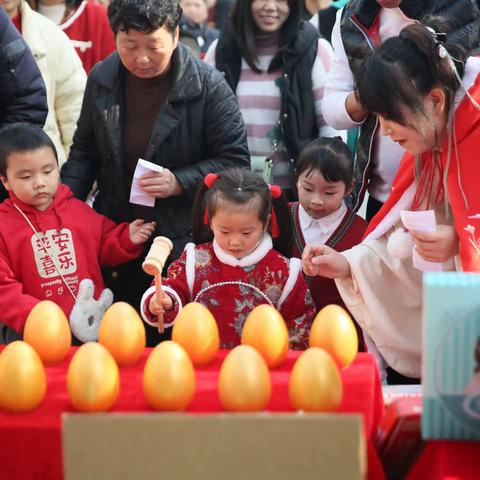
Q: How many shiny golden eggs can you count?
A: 10